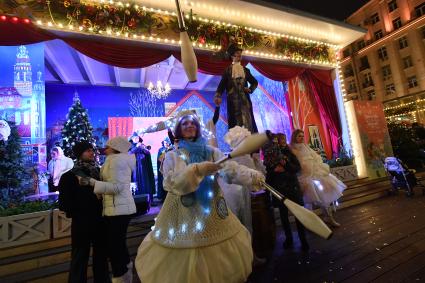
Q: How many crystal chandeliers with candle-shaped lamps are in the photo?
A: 1